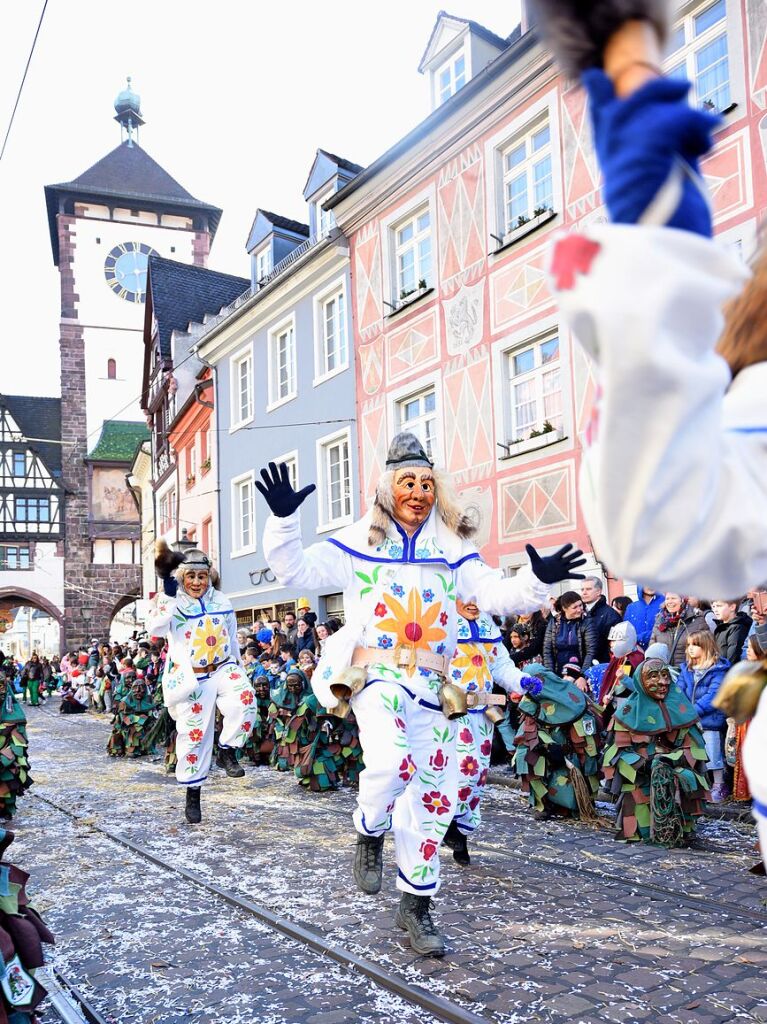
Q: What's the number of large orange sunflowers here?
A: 3